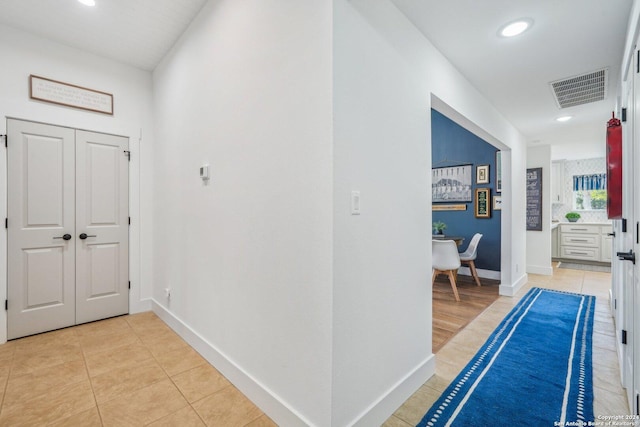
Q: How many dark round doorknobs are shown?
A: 2